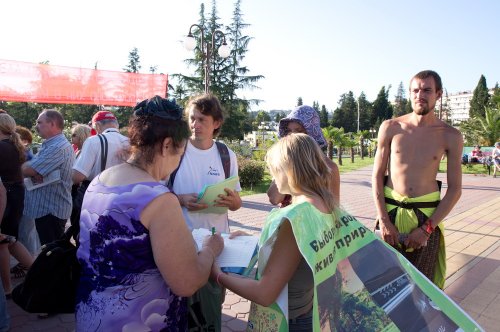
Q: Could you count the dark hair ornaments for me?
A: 1